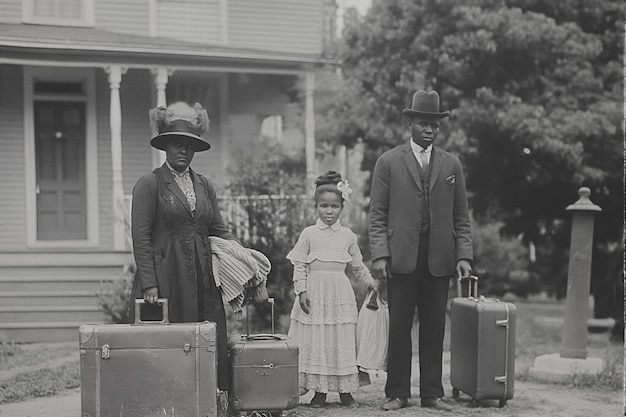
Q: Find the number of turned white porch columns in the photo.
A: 3